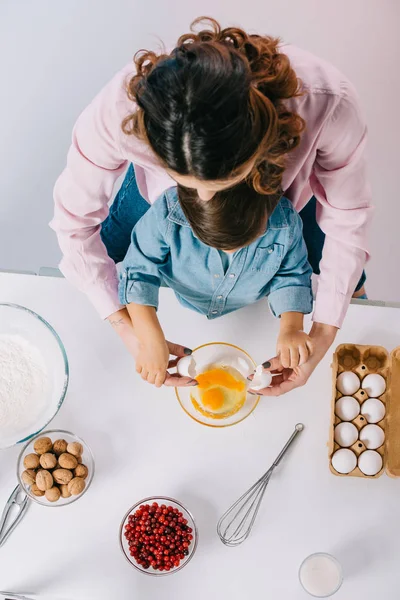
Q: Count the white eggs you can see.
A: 8